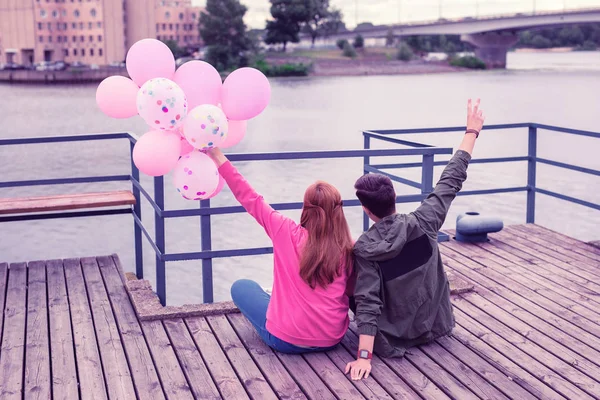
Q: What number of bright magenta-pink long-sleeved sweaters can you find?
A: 1